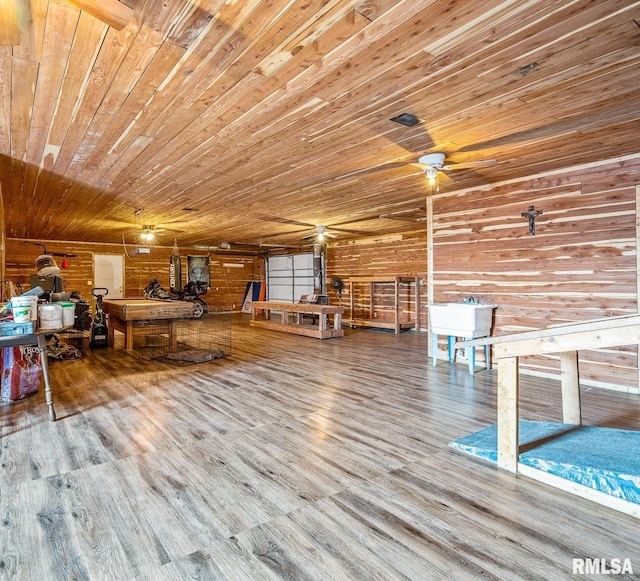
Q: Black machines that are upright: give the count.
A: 1